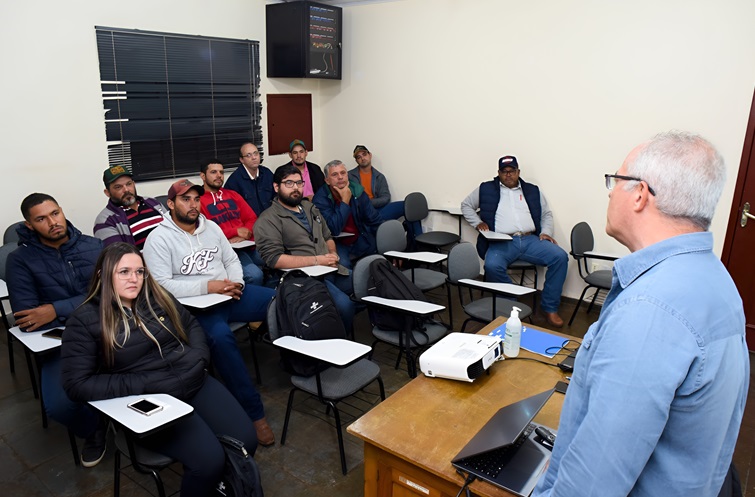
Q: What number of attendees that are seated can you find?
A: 11